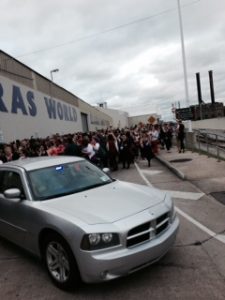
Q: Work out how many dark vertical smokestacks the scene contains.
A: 2